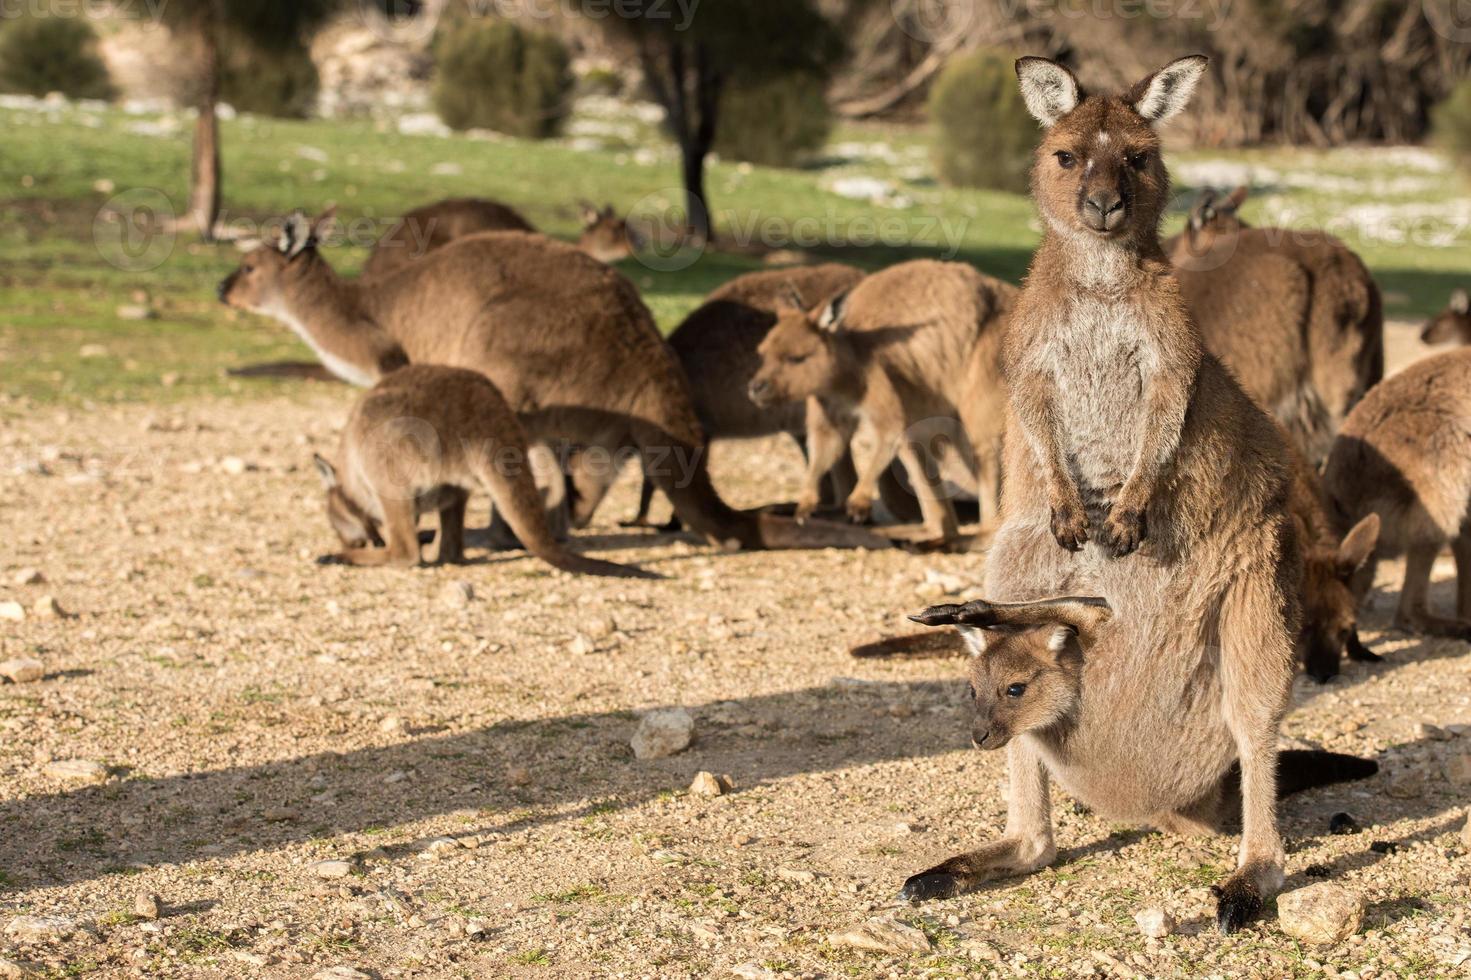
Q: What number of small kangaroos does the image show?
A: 2